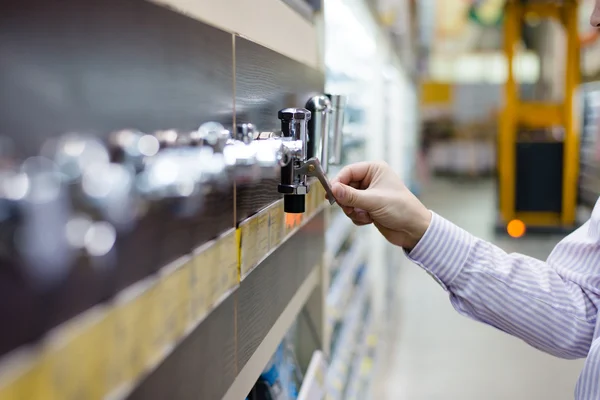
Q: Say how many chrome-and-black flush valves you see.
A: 1